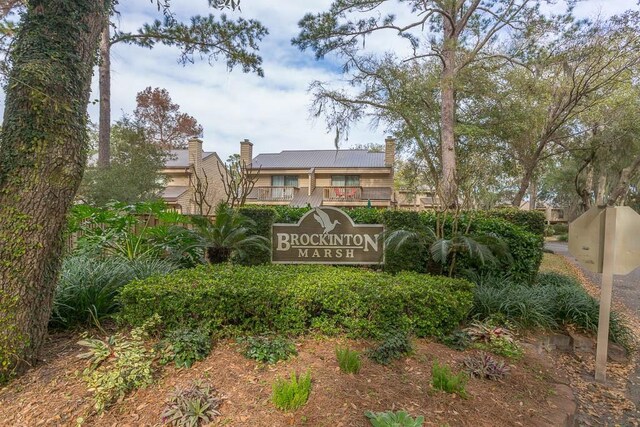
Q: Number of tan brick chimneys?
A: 3